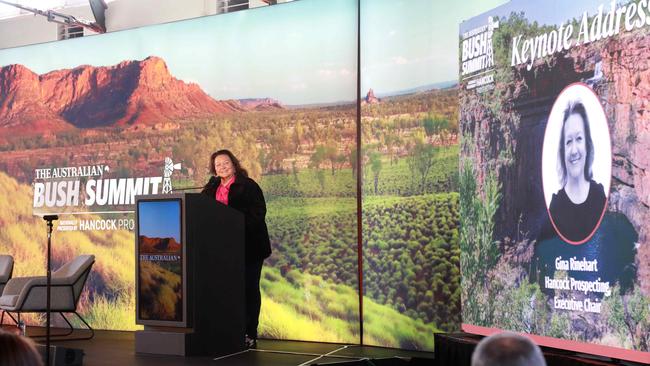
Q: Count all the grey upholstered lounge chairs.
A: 2